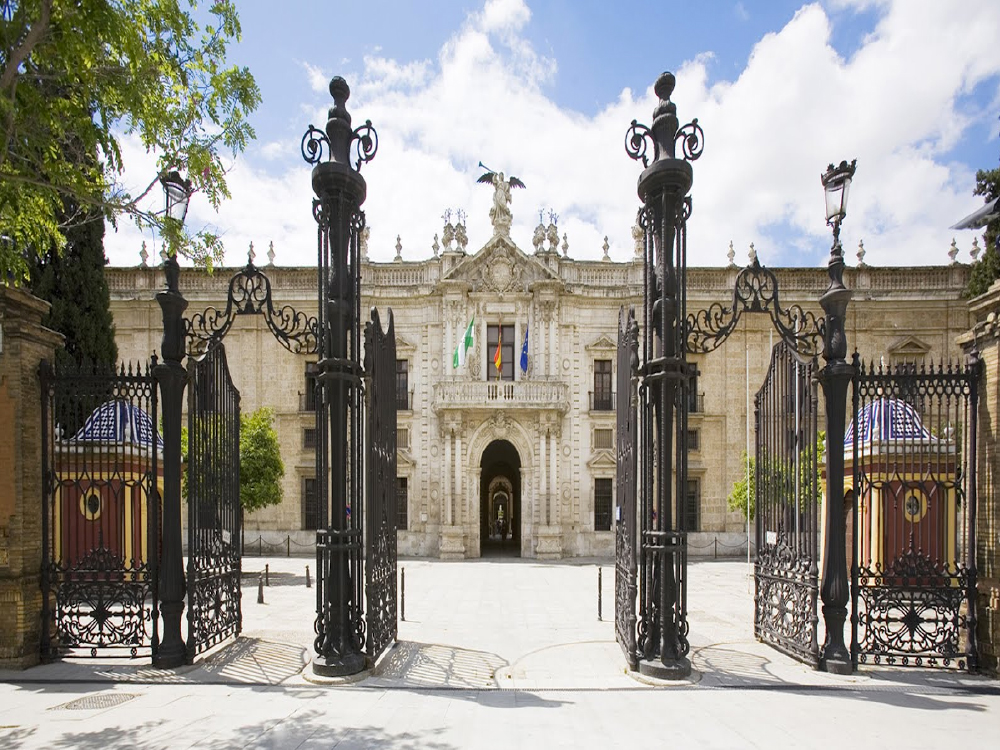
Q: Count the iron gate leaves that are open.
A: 4